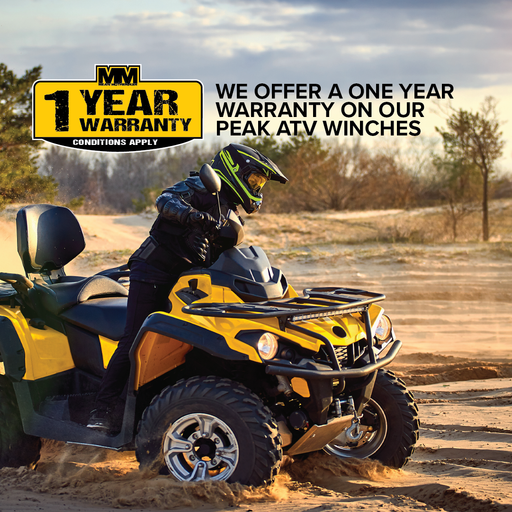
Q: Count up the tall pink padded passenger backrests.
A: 0